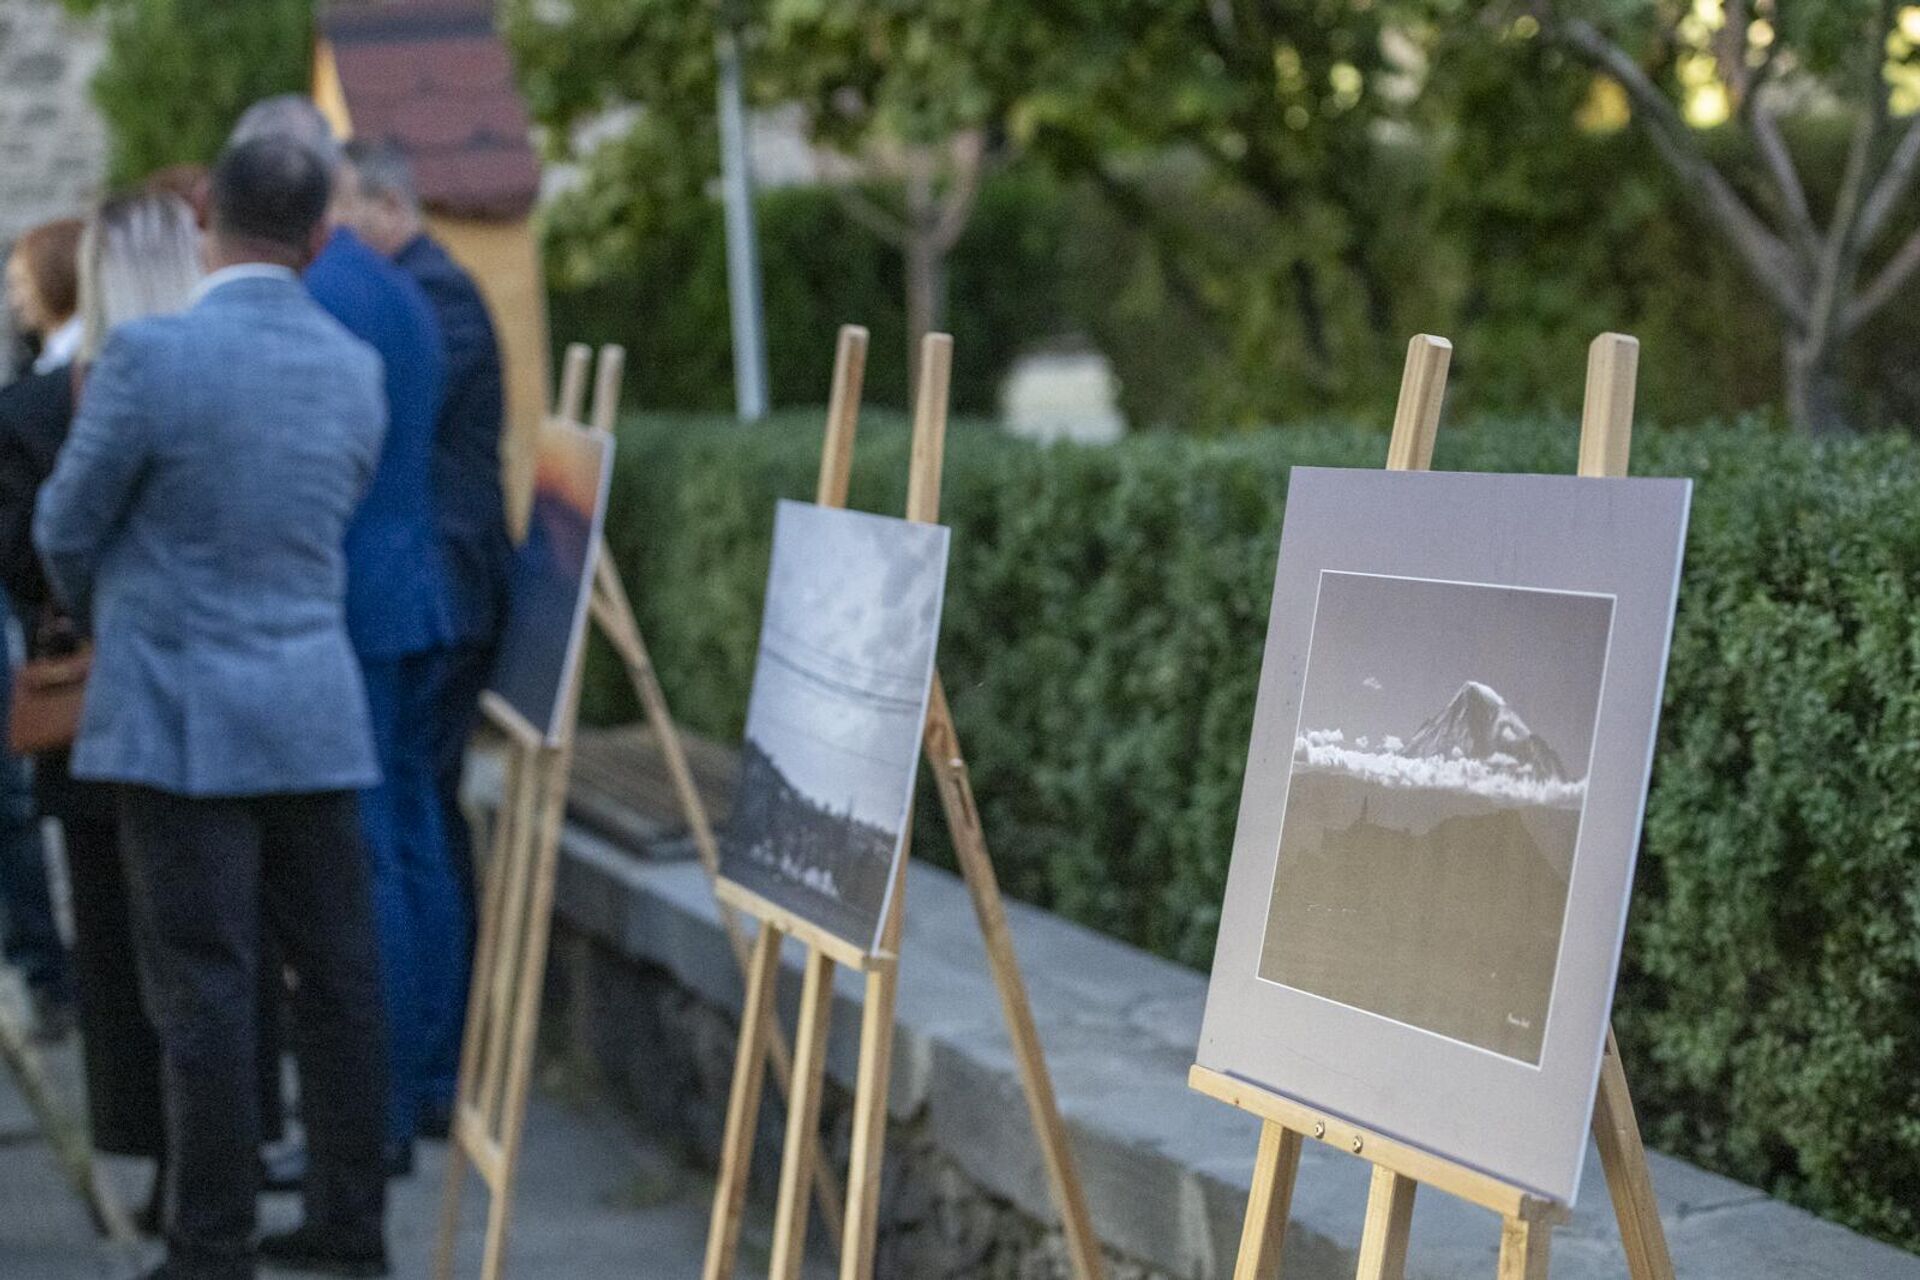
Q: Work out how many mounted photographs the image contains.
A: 3